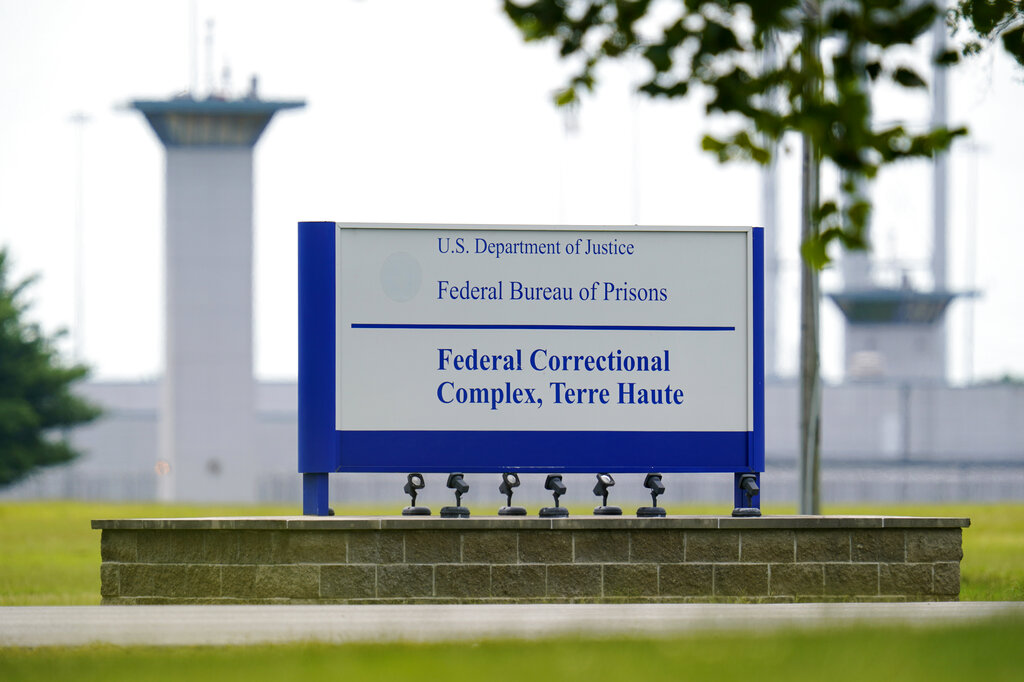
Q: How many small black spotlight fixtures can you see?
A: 7